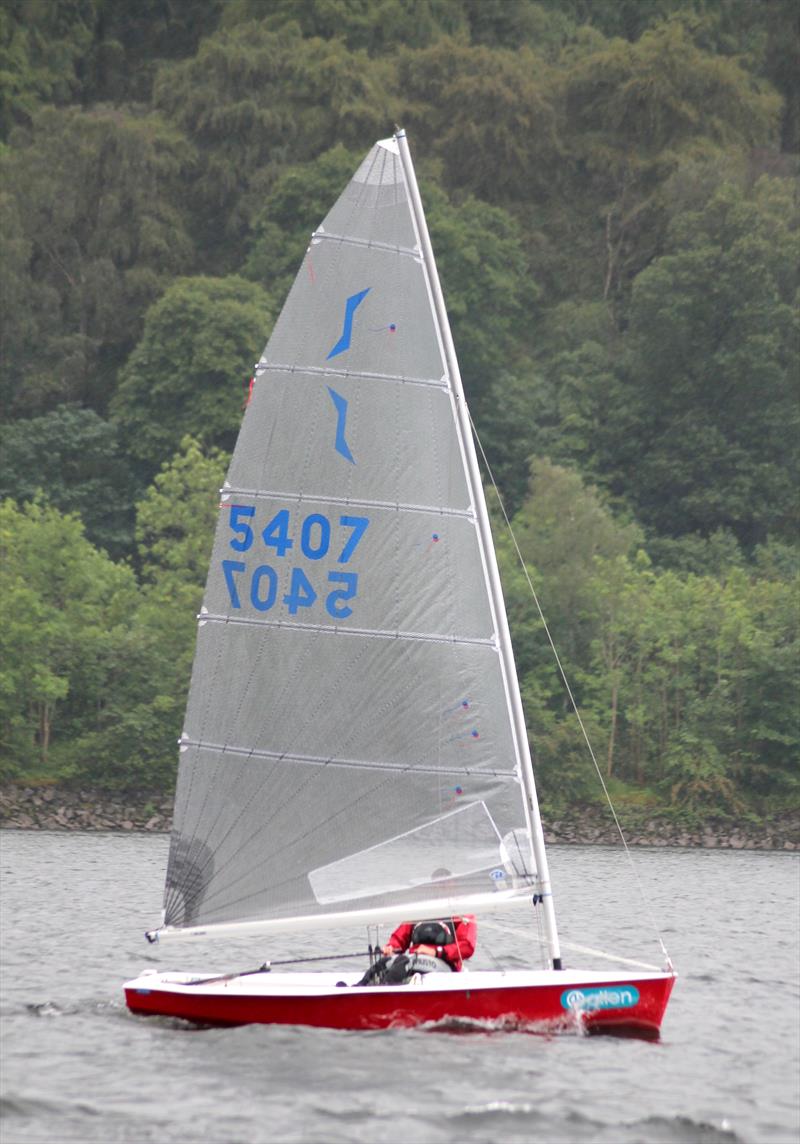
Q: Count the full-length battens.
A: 5